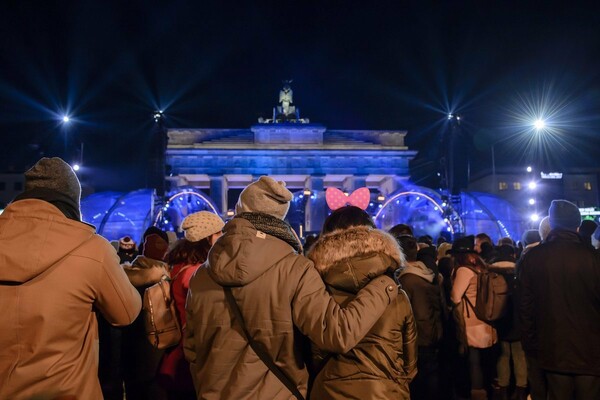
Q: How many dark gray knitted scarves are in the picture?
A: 1